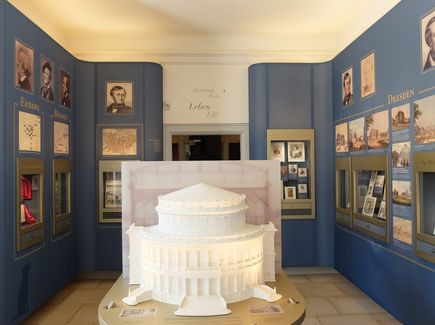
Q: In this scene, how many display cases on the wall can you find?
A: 7